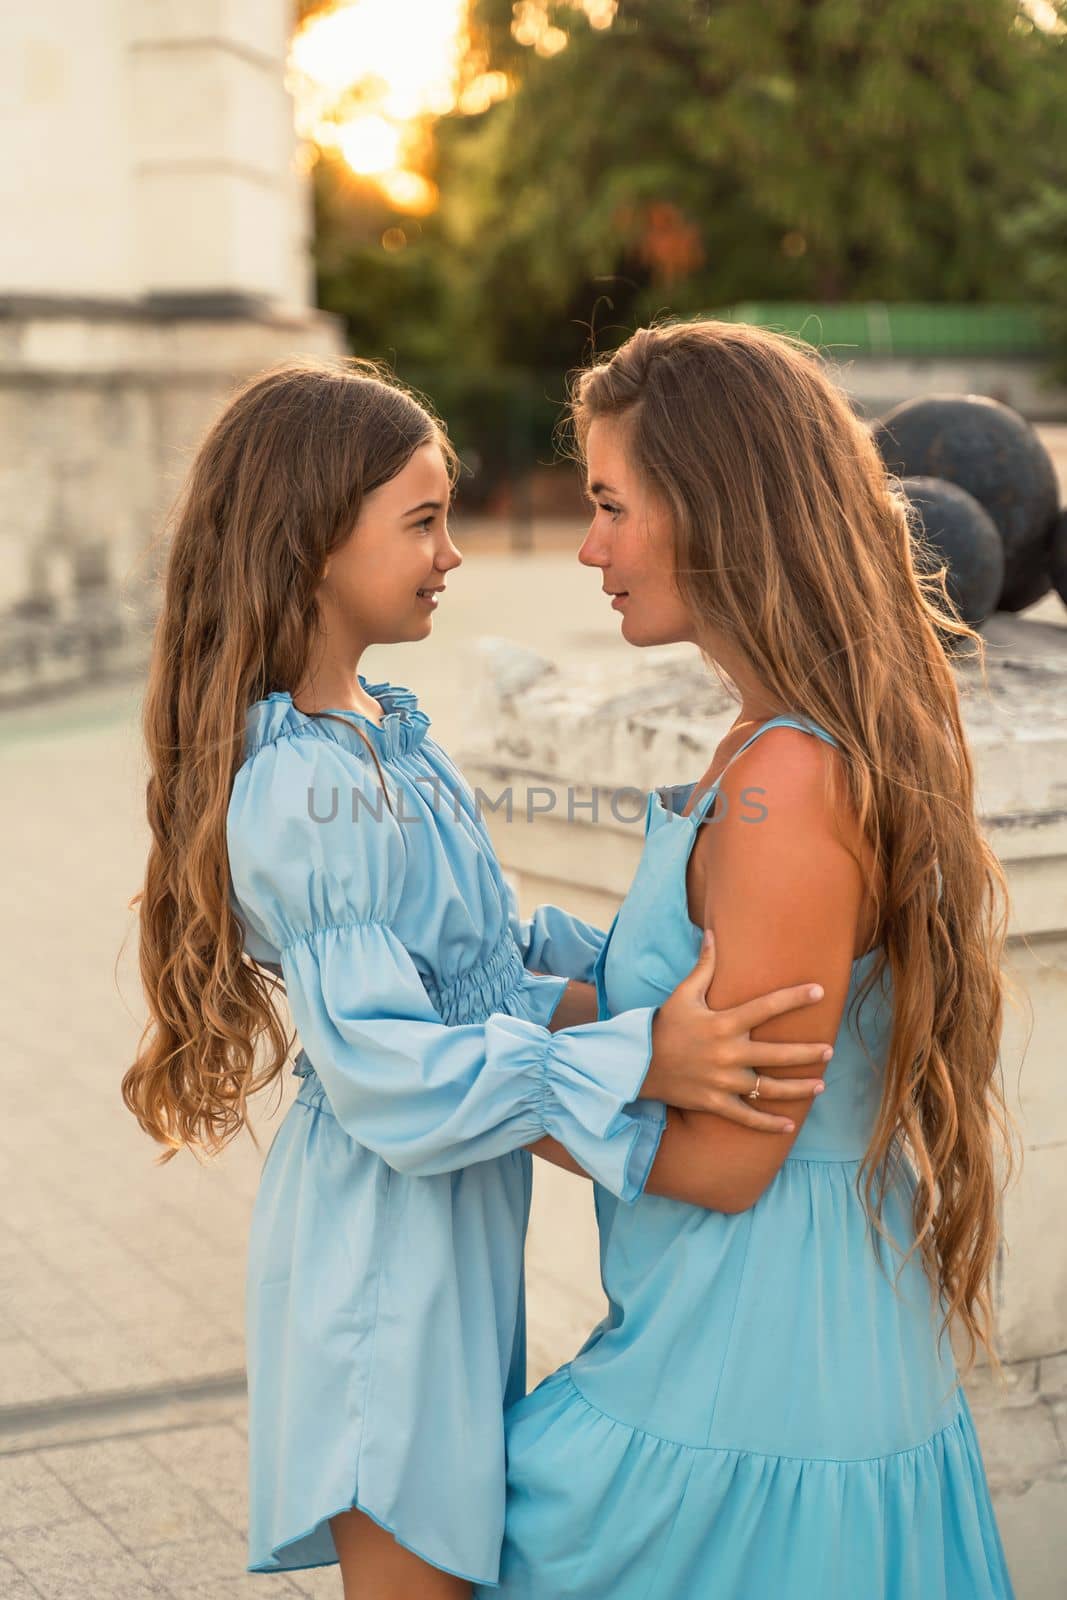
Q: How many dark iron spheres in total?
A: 3